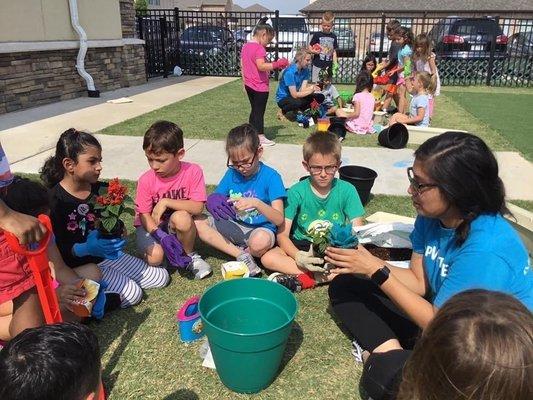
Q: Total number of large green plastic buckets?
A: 1